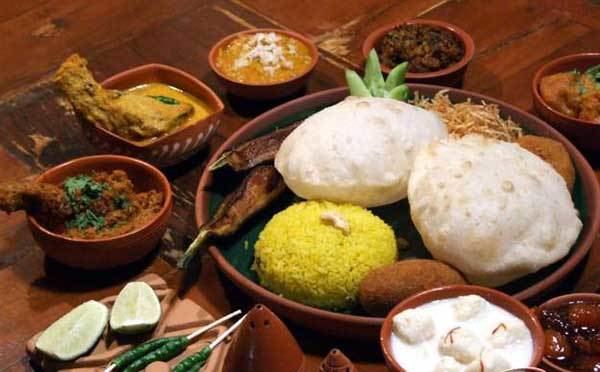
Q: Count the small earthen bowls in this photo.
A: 7